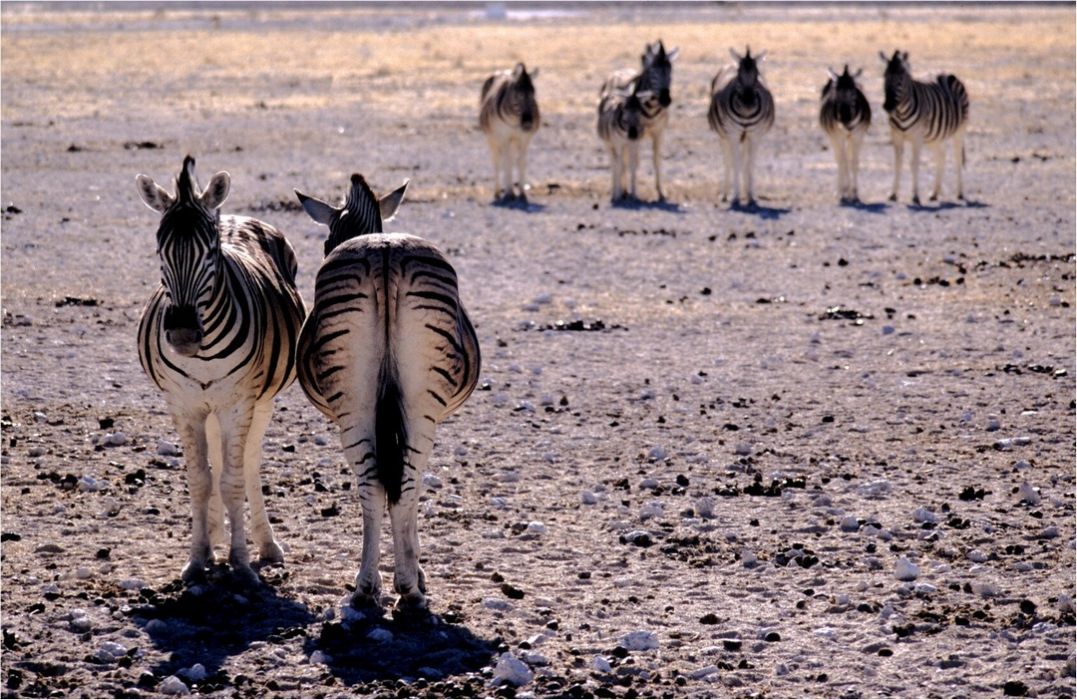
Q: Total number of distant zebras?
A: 6